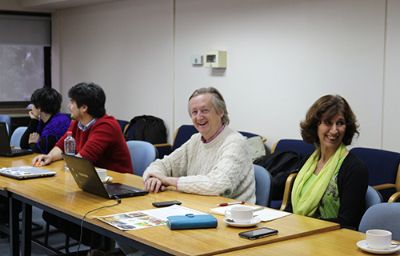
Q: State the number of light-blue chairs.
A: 6